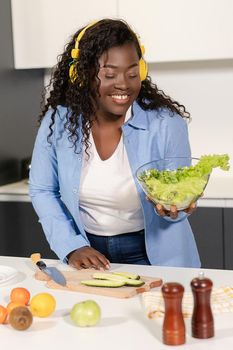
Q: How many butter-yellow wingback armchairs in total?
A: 0